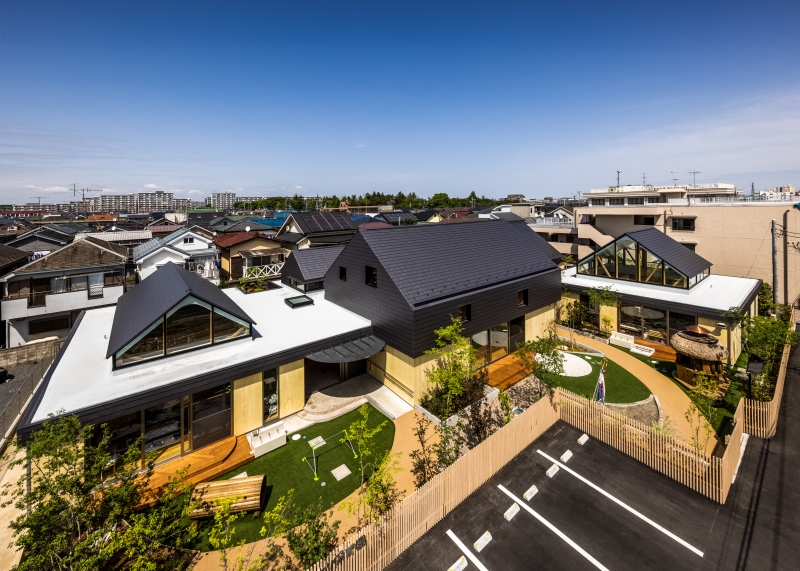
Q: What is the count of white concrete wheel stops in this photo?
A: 7